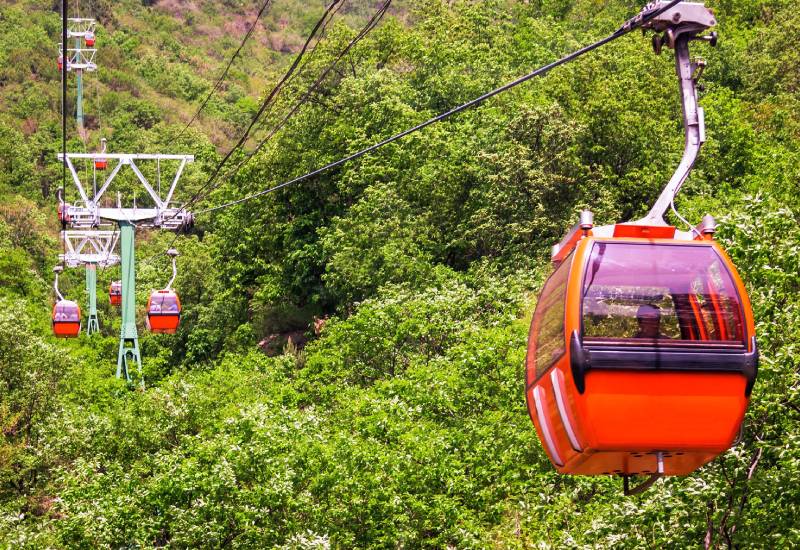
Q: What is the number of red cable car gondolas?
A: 8